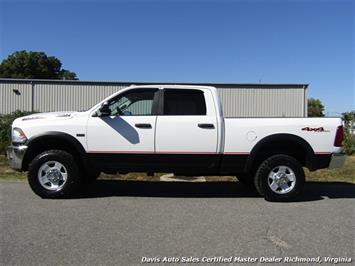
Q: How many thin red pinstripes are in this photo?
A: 1